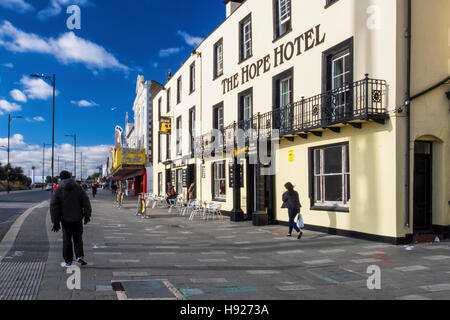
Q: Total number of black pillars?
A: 2